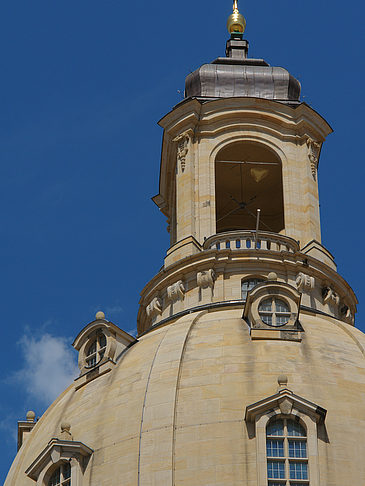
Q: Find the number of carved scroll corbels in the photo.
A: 6